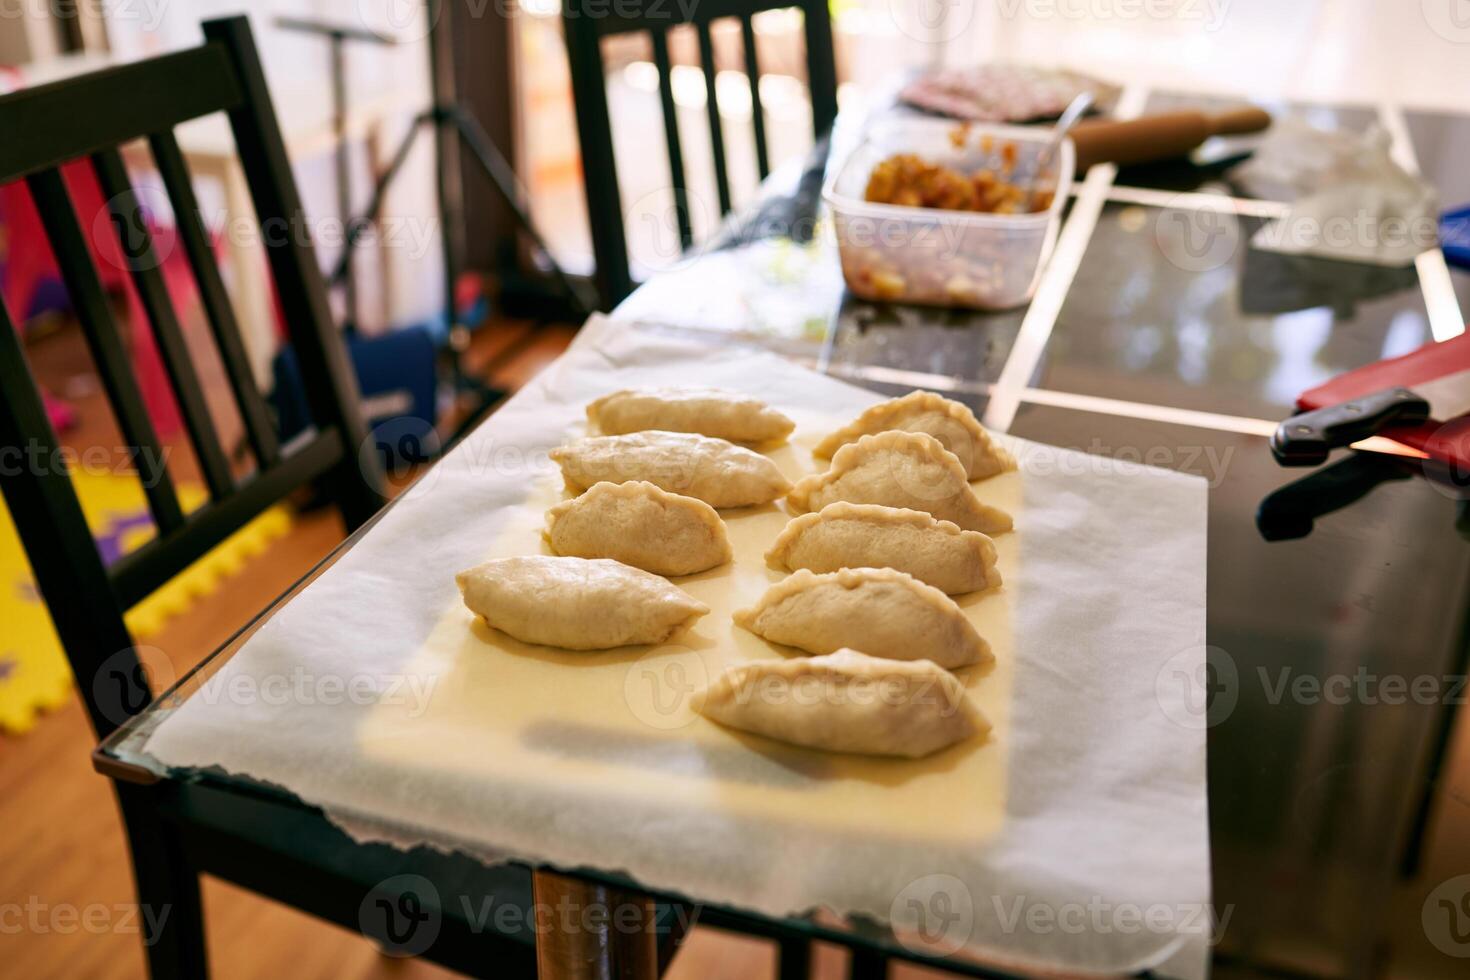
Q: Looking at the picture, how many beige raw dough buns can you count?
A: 9